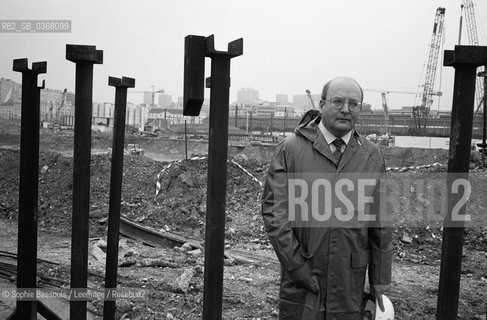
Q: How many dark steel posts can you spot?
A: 5